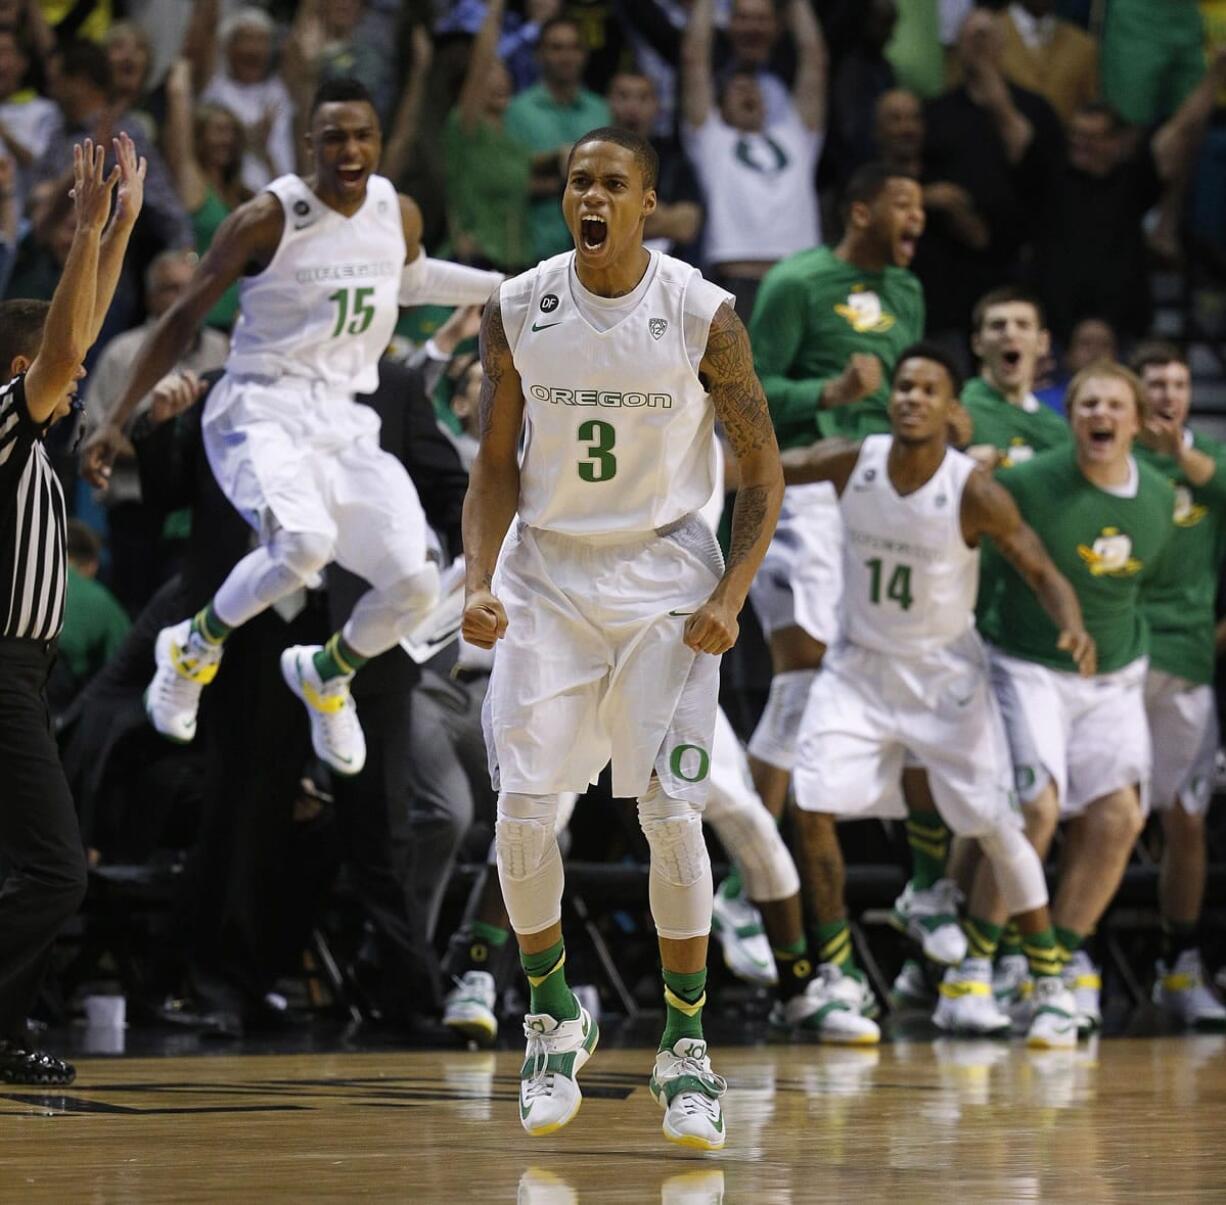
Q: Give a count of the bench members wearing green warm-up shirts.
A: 4